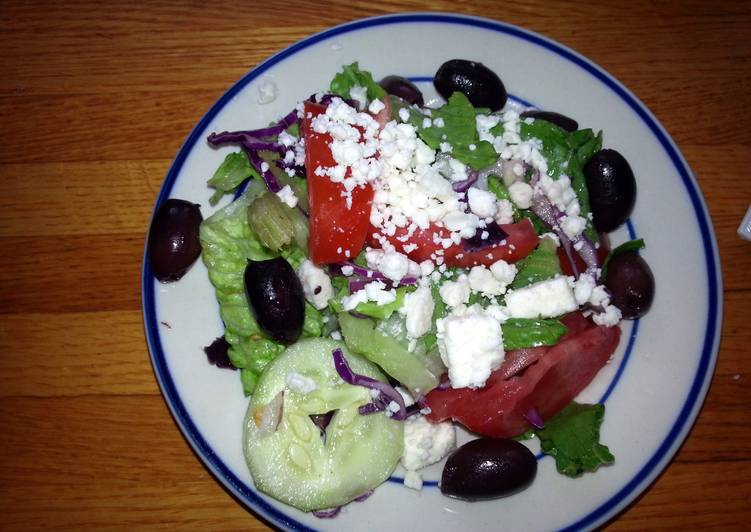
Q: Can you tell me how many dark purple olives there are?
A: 8